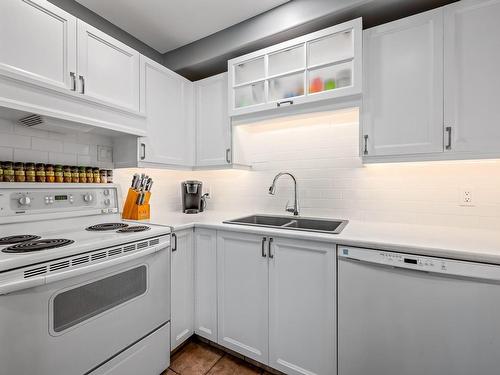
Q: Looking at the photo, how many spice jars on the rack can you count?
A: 14